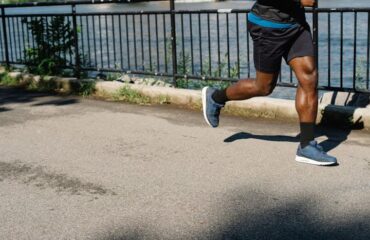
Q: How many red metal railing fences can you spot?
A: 0